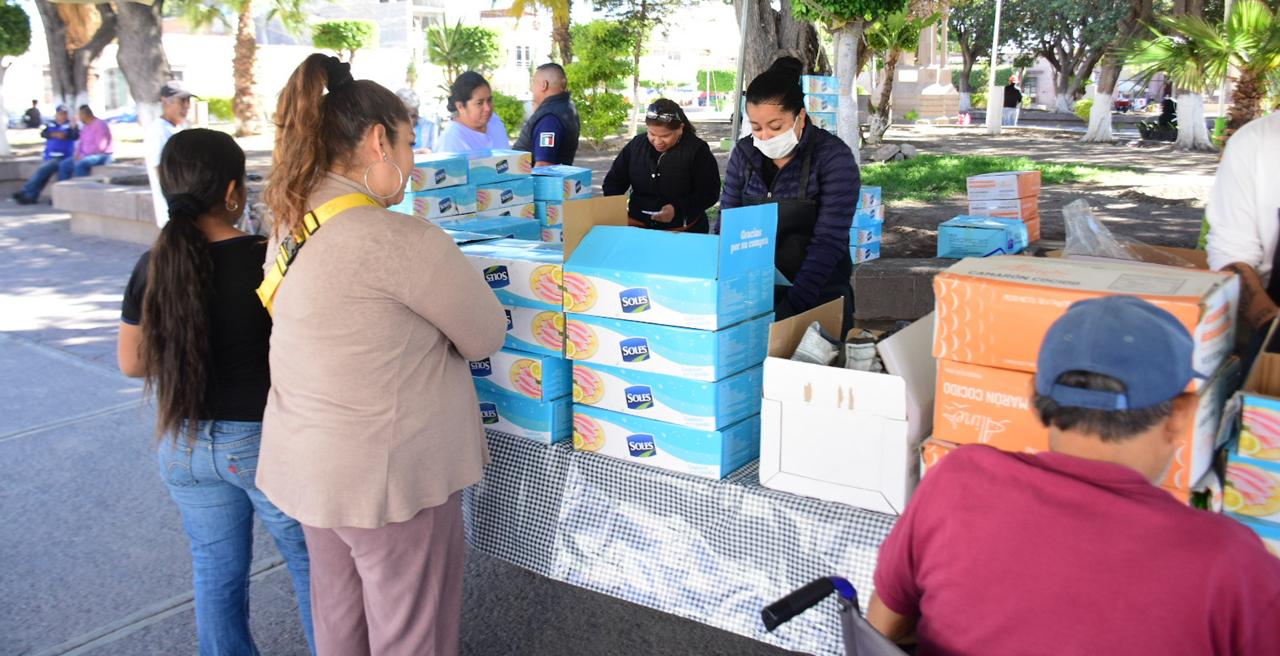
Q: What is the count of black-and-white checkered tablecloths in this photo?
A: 1